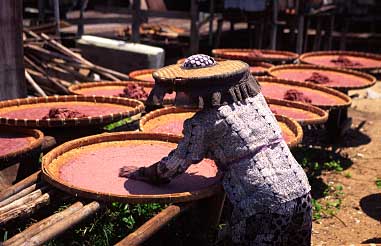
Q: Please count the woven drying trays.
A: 12